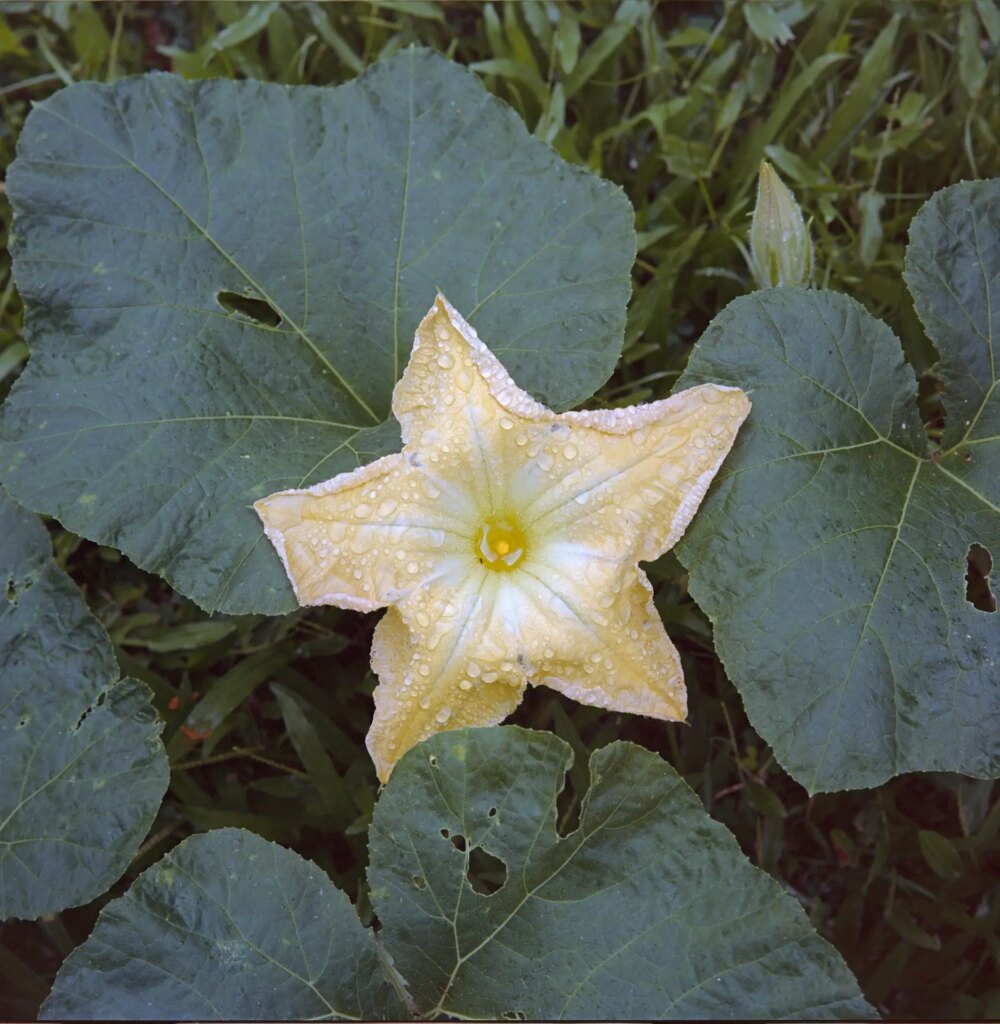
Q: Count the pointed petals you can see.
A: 5